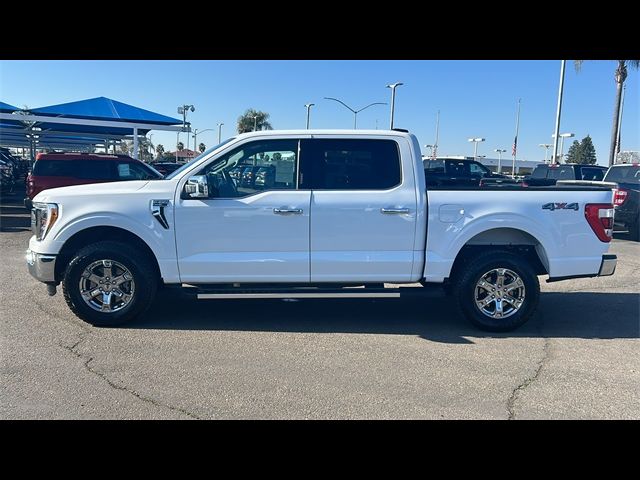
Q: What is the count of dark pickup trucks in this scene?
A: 3